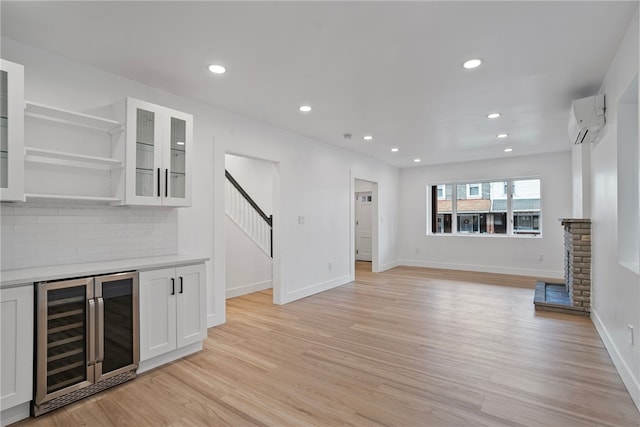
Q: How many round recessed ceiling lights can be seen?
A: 9